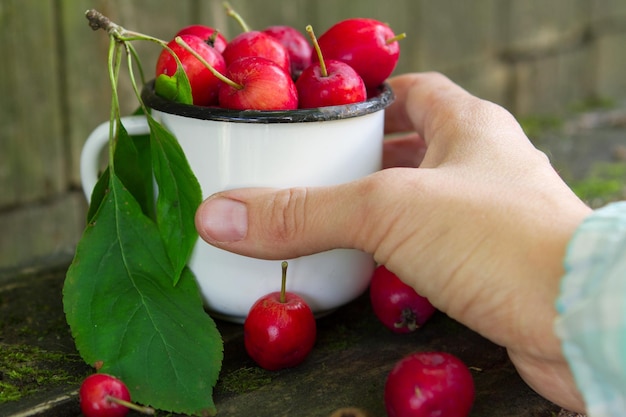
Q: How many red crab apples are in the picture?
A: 11